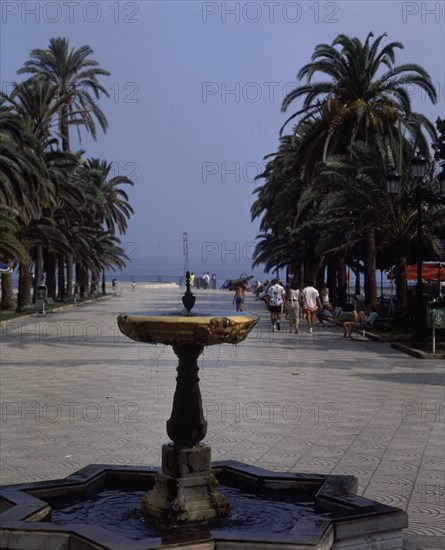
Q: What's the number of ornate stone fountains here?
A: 1